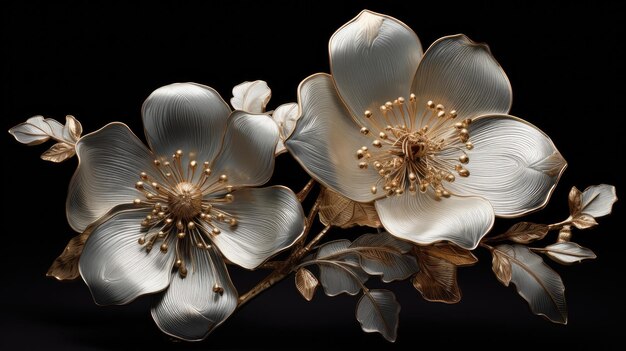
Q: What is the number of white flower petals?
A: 11